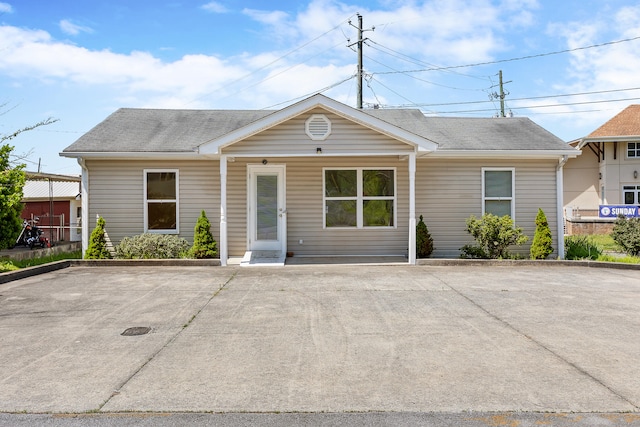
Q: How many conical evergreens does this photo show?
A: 4